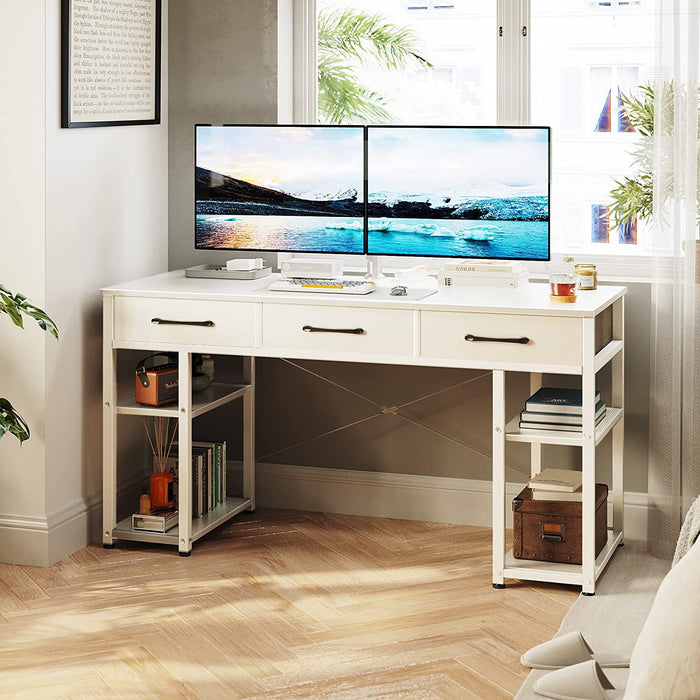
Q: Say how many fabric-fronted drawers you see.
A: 3